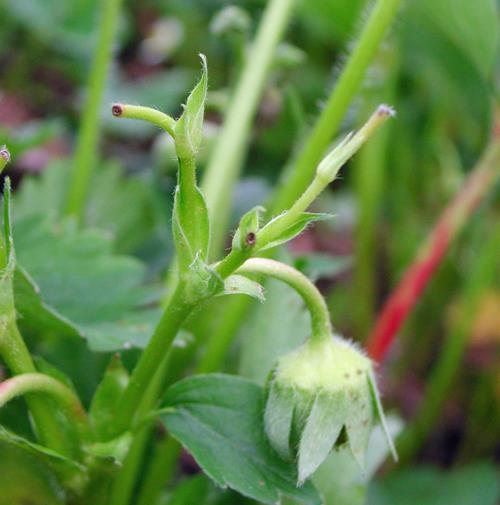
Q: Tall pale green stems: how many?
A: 3